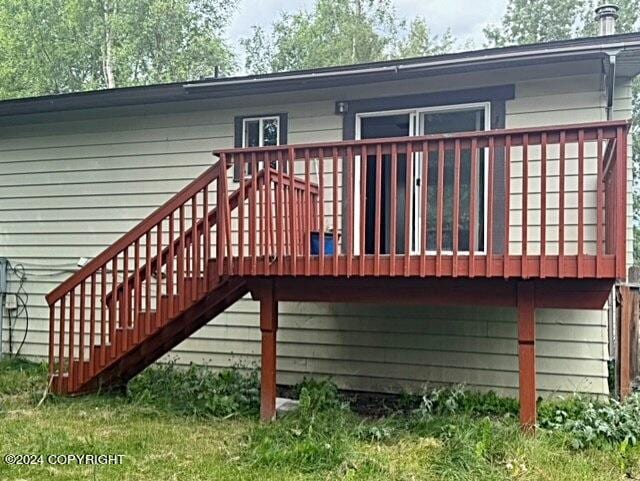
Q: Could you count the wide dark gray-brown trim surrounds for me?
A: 2